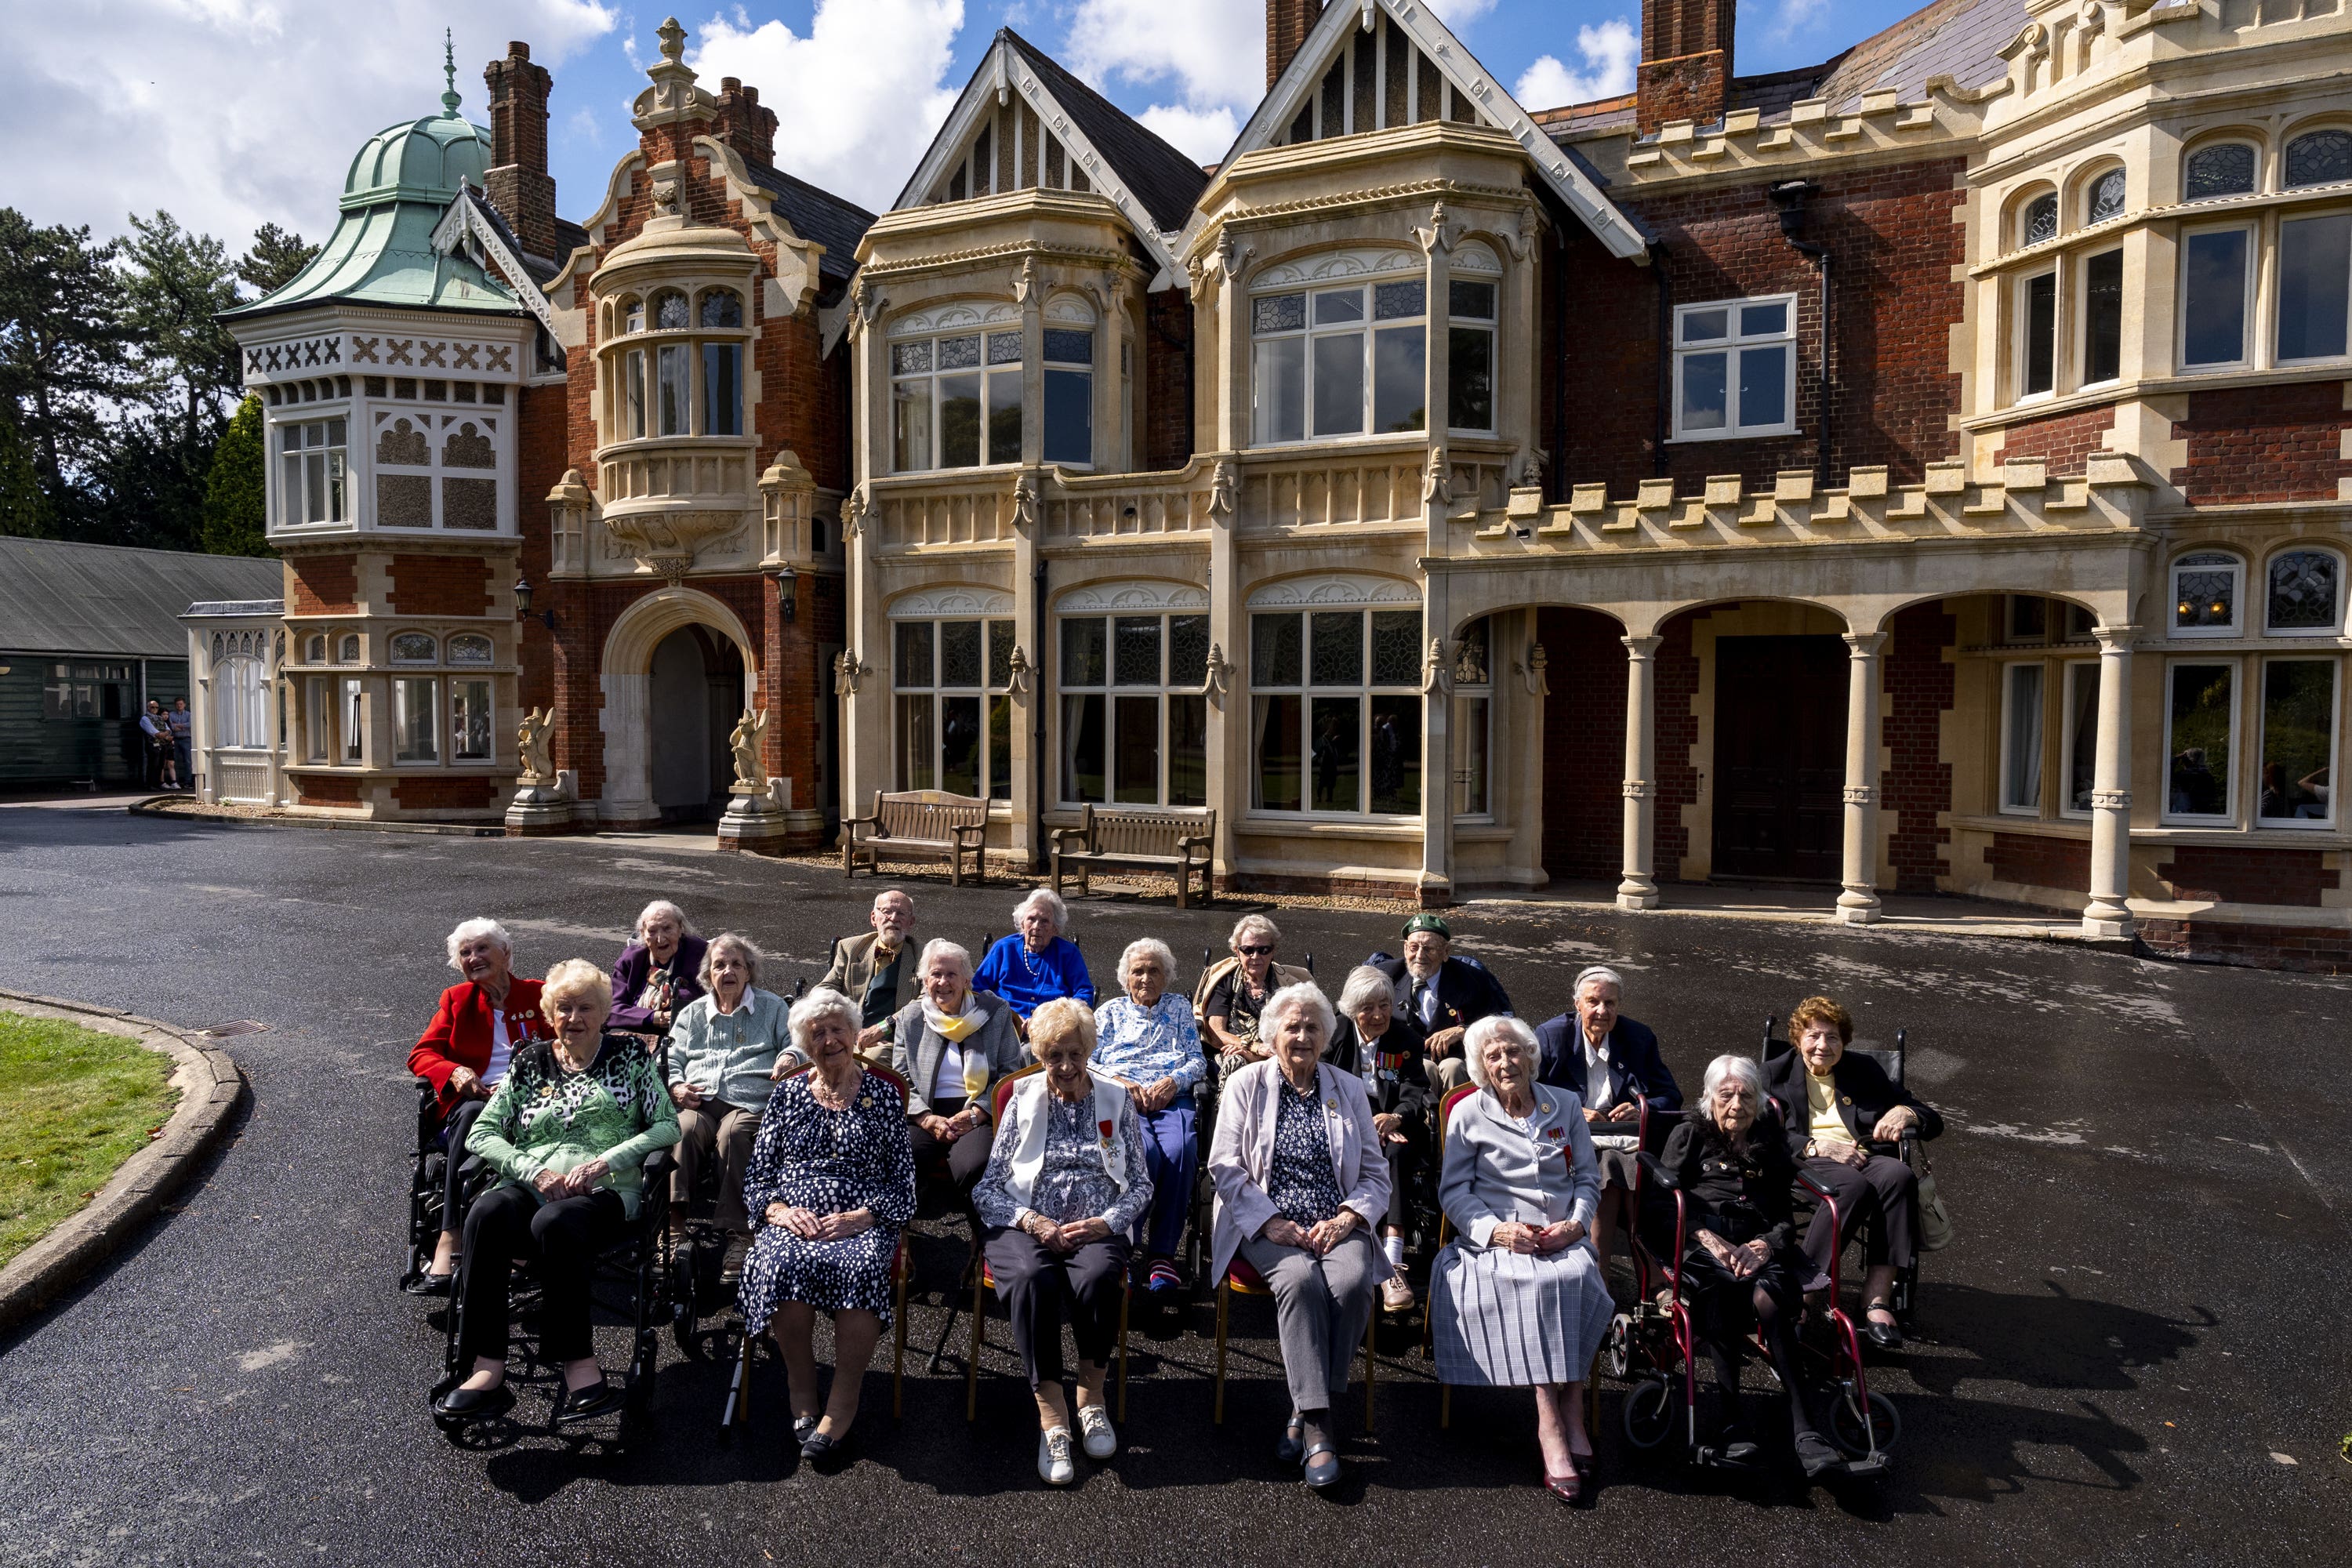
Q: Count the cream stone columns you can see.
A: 3